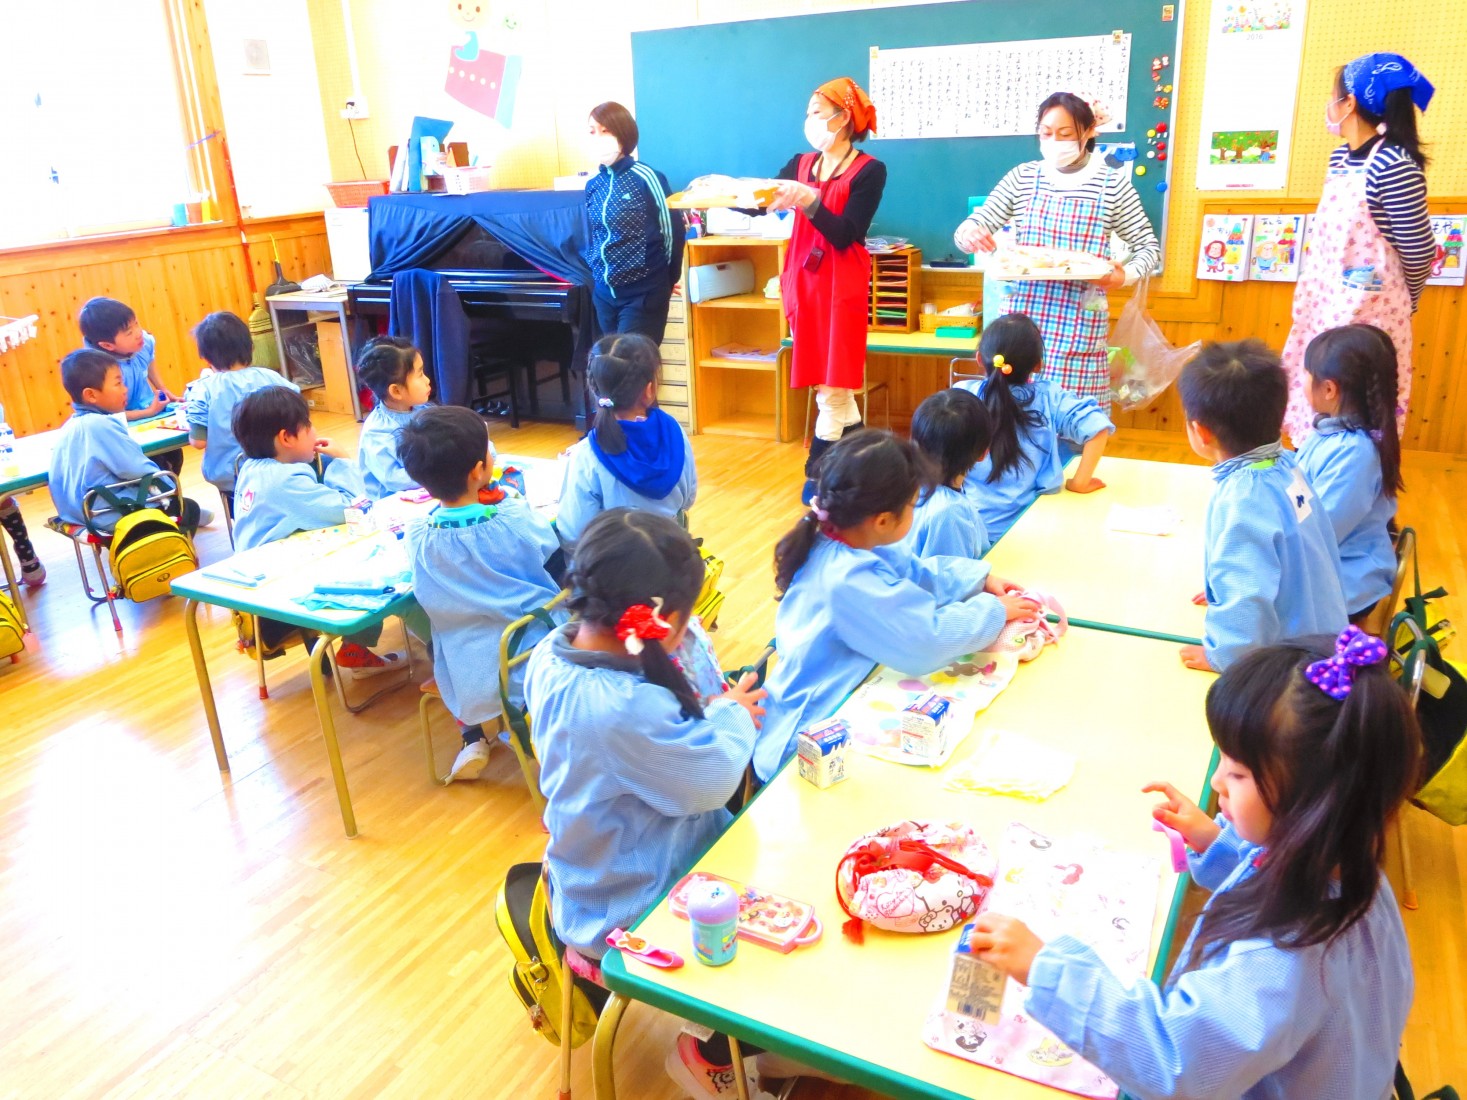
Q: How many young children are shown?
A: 14